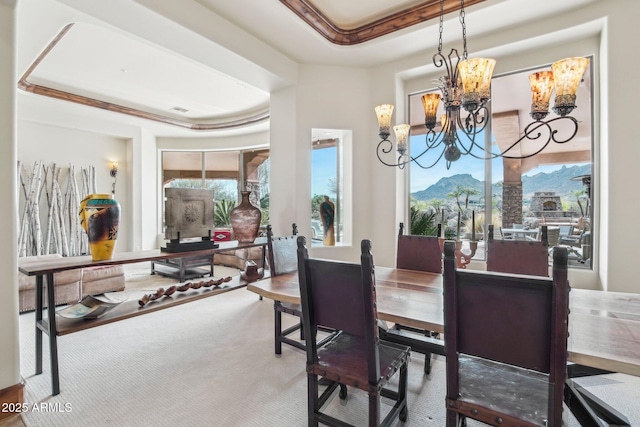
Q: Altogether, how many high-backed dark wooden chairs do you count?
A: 5